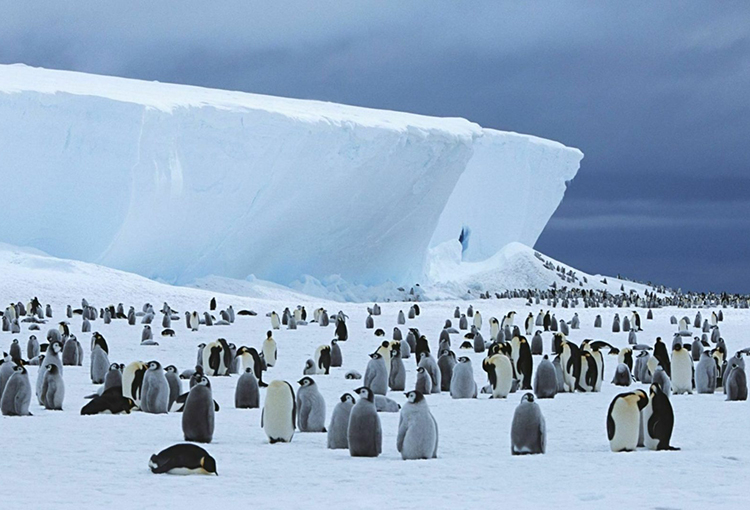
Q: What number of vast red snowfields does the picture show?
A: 0